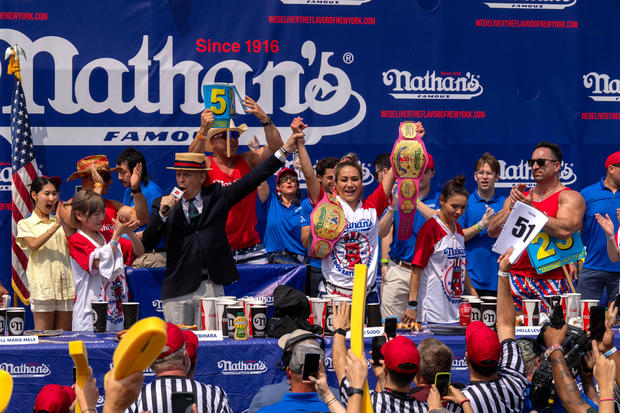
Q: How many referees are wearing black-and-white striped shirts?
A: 3